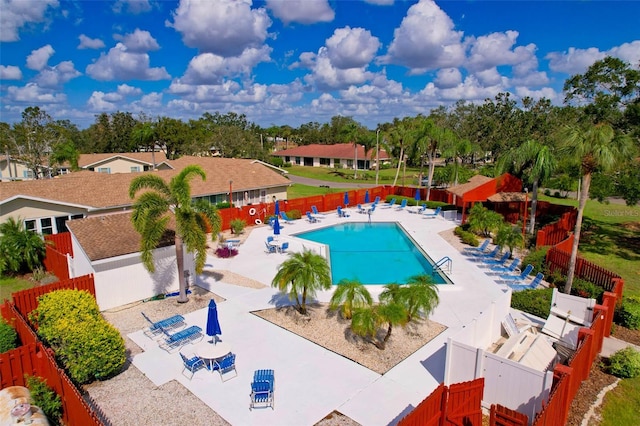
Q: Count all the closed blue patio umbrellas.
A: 6